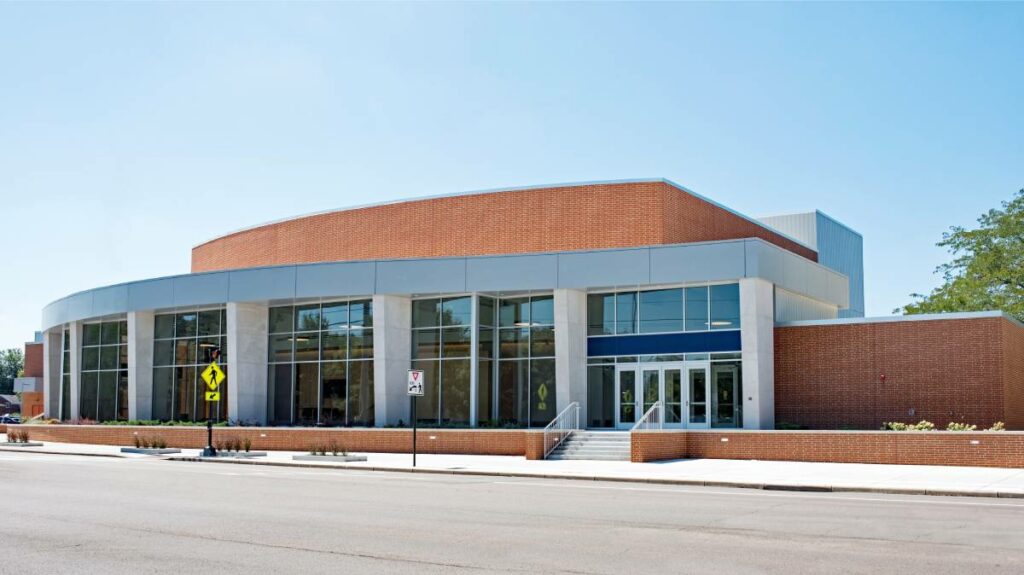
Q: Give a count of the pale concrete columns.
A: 7